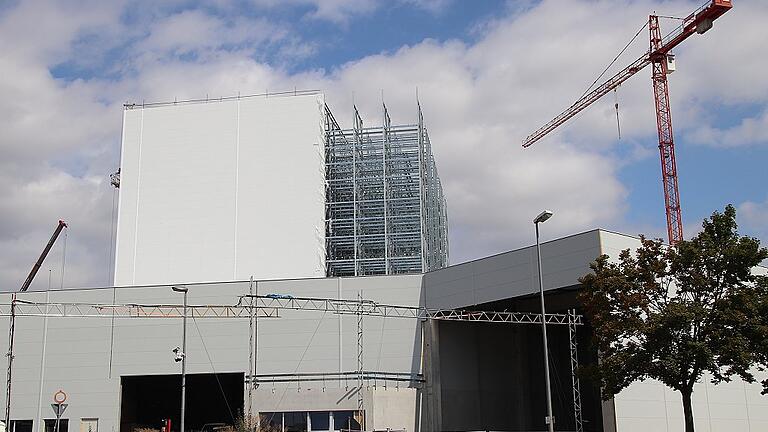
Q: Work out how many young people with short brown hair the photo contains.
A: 0